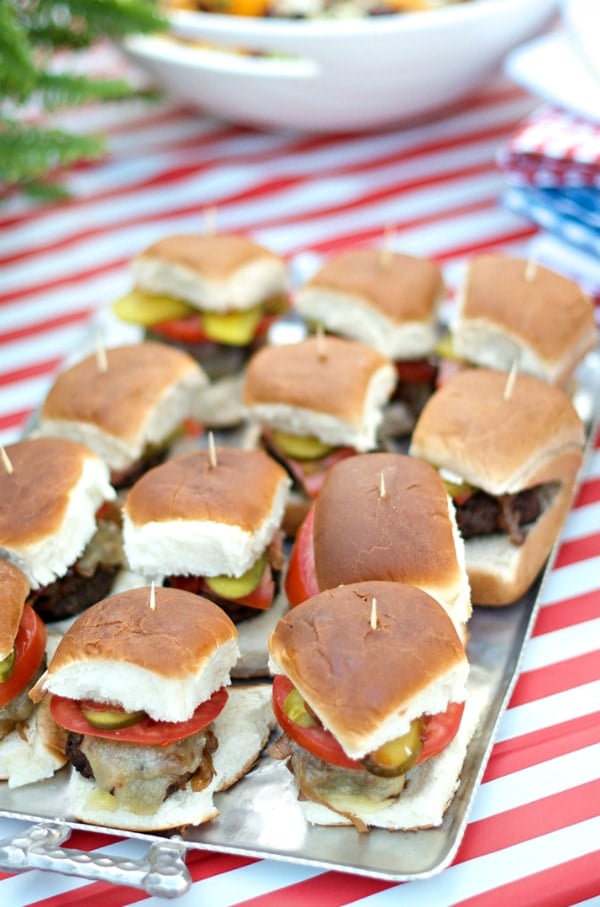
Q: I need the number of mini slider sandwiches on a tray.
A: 12